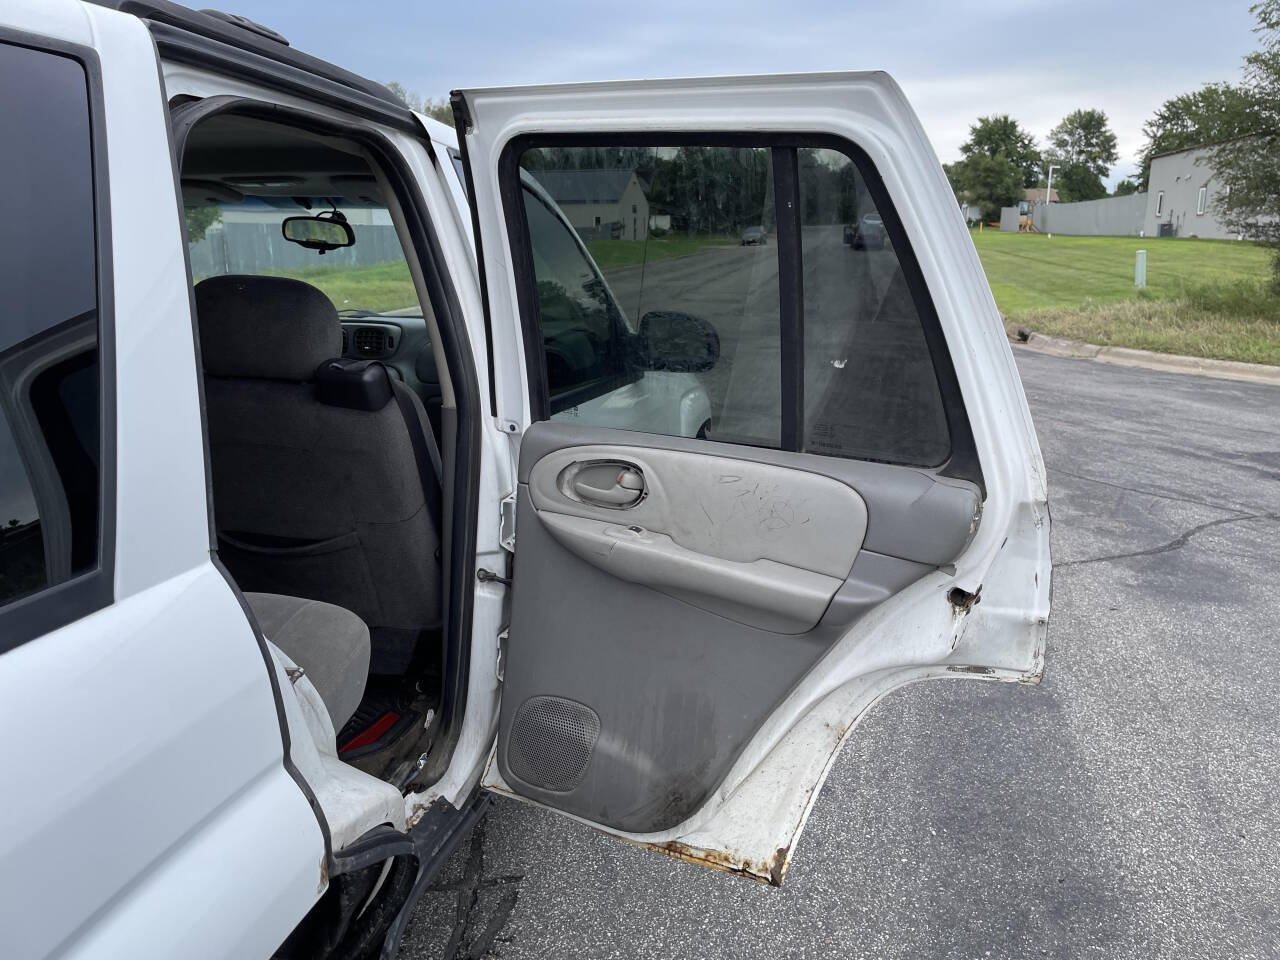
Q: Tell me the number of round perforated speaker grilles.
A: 1